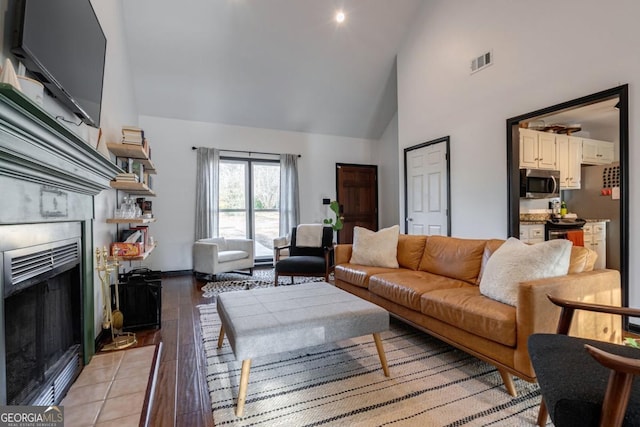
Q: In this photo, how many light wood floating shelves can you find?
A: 4